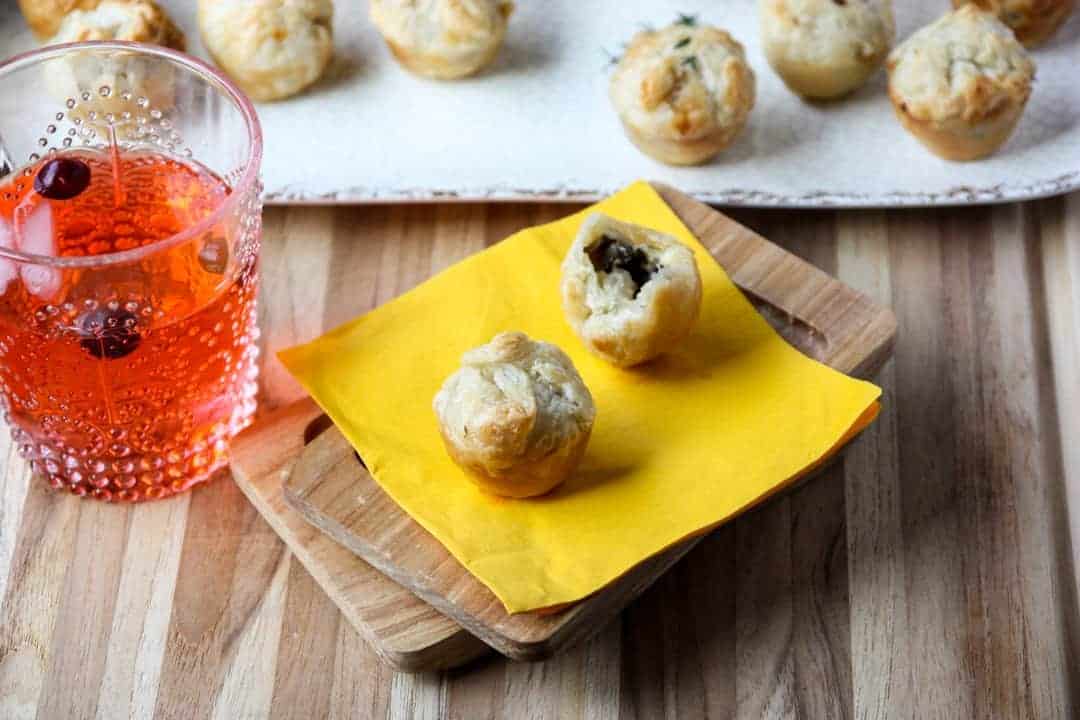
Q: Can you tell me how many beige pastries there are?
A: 10